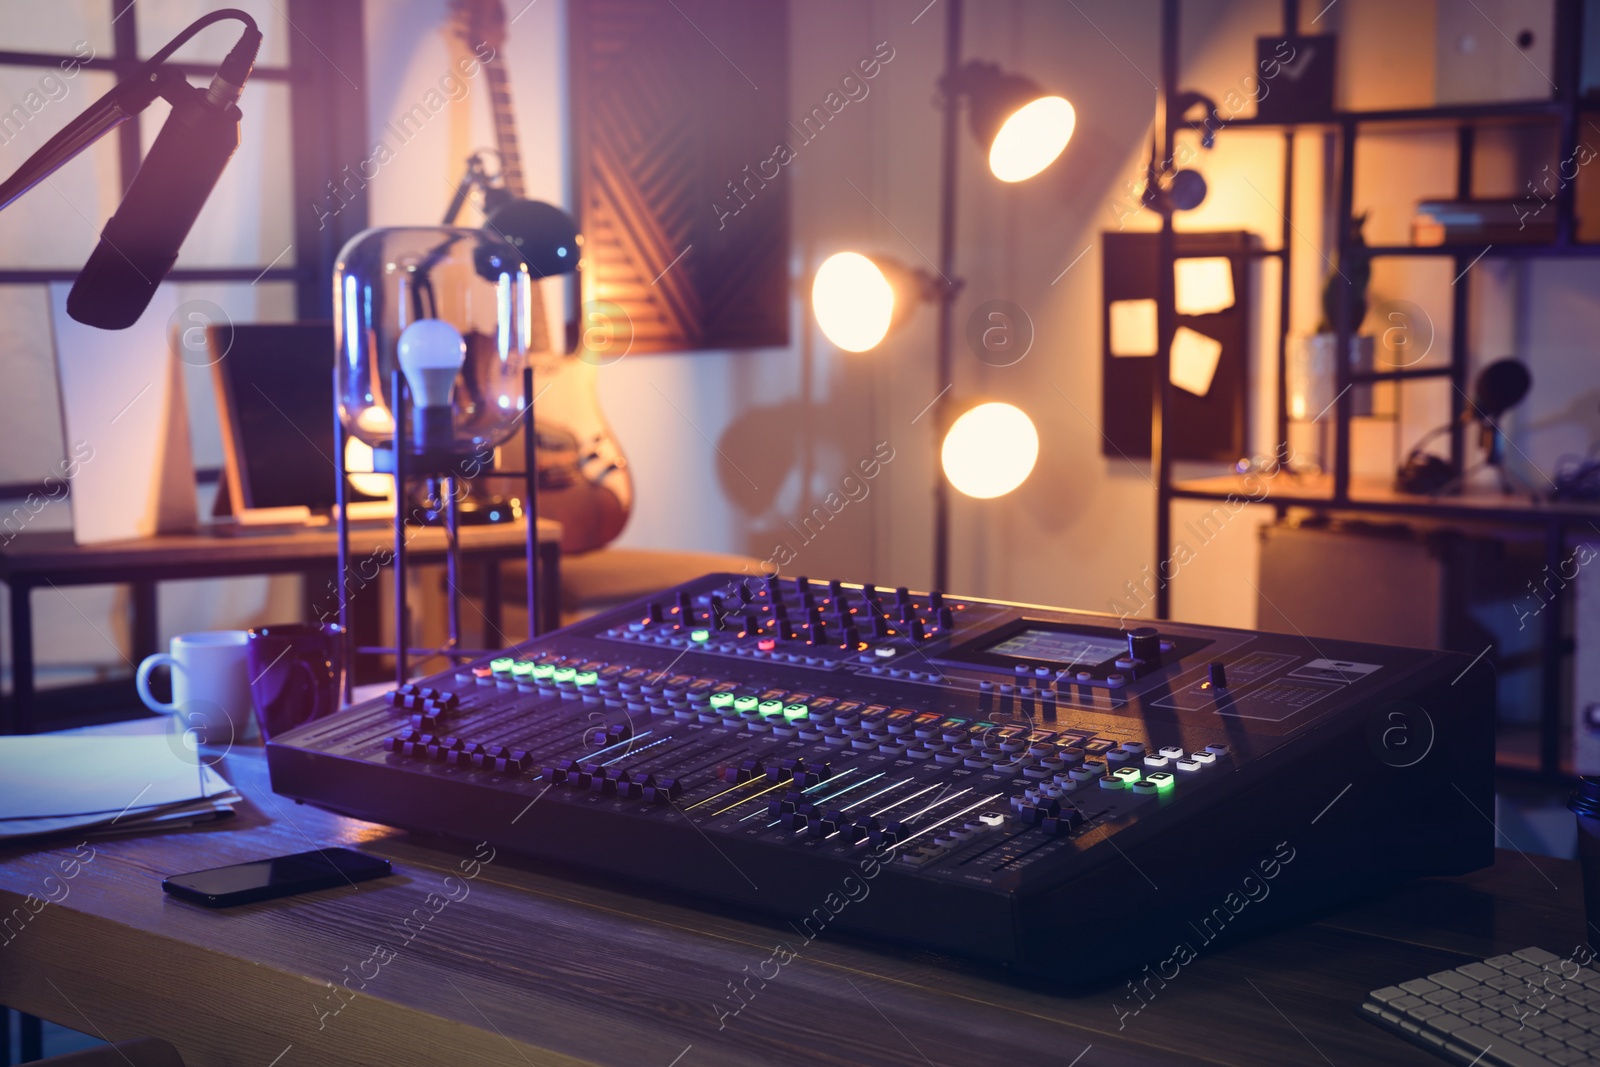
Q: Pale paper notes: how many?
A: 3